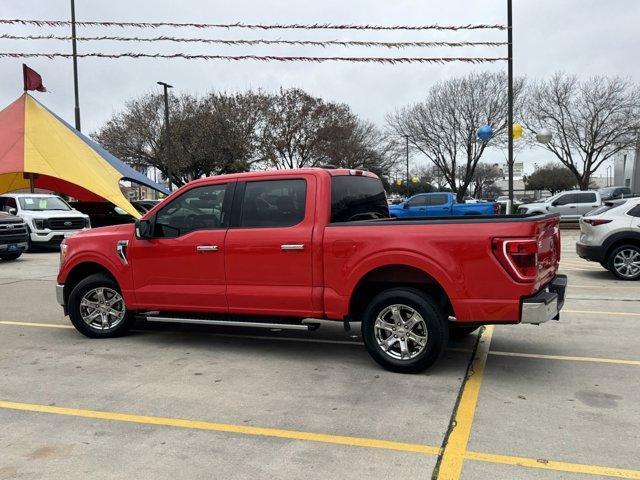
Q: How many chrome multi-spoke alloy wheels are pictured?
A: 2